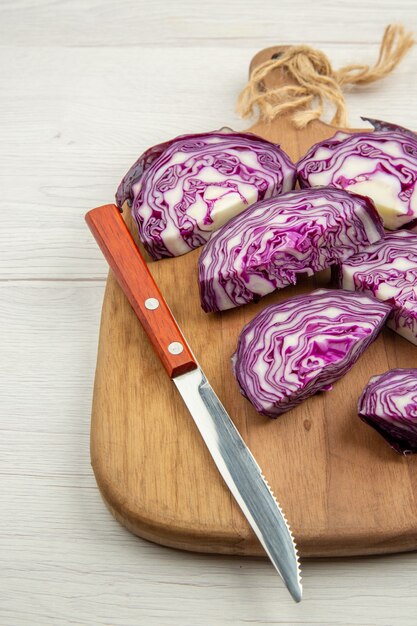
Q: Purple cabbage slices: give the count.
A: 6